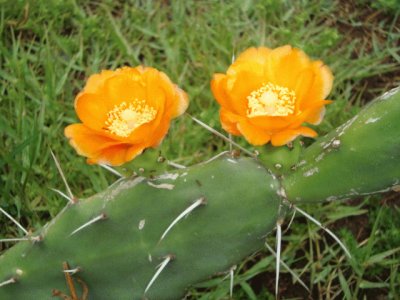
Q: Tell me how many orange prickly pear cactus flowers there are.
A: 2